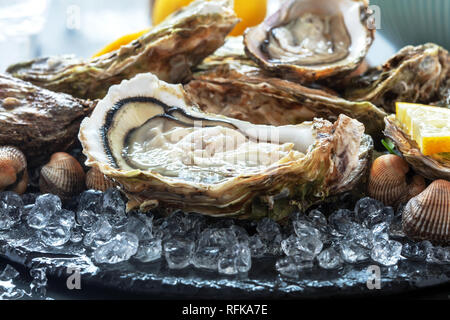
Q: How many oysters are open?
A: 2